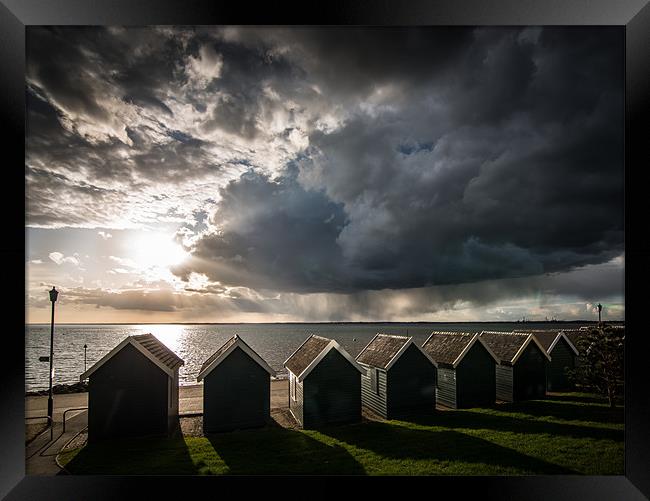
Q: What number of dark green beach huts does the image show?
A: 7